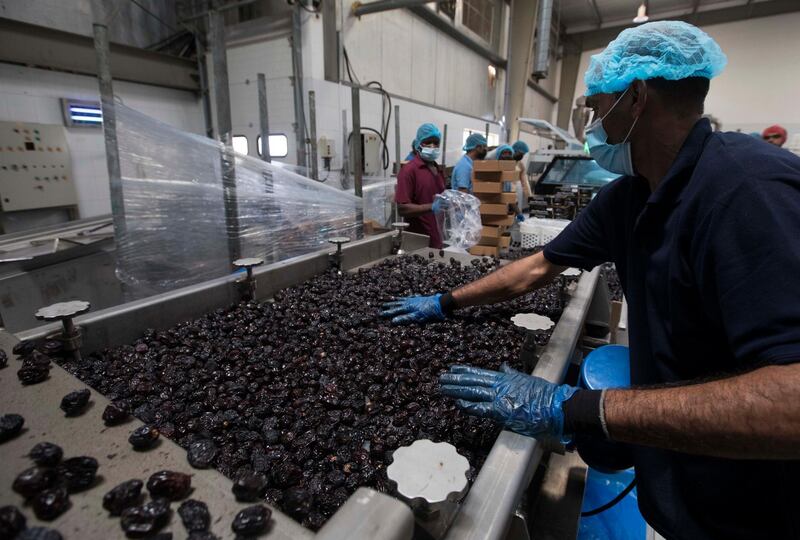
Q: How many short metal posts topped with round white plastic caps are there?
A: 7